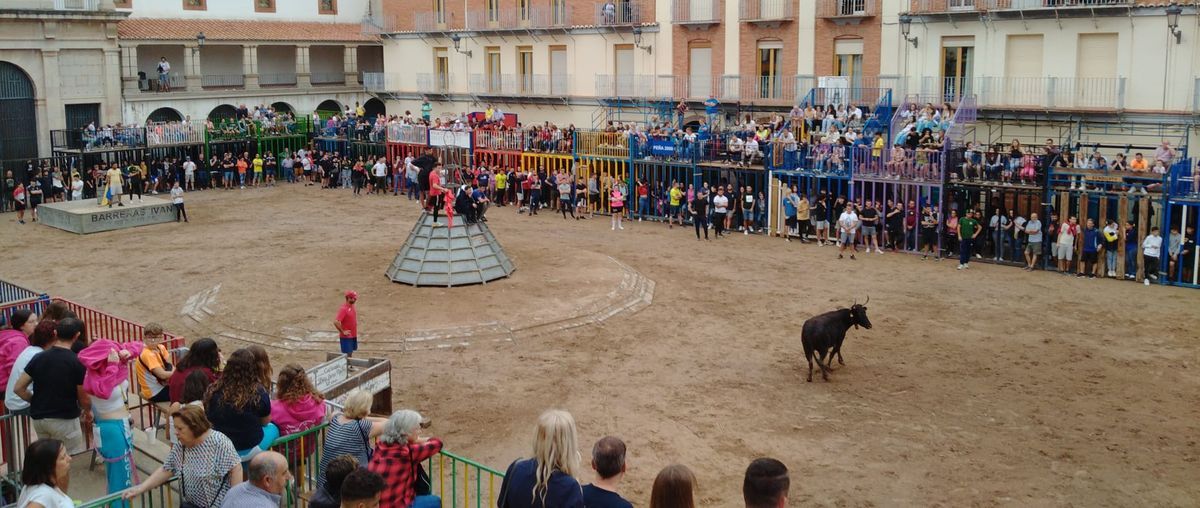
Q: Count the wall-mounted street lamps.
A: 5